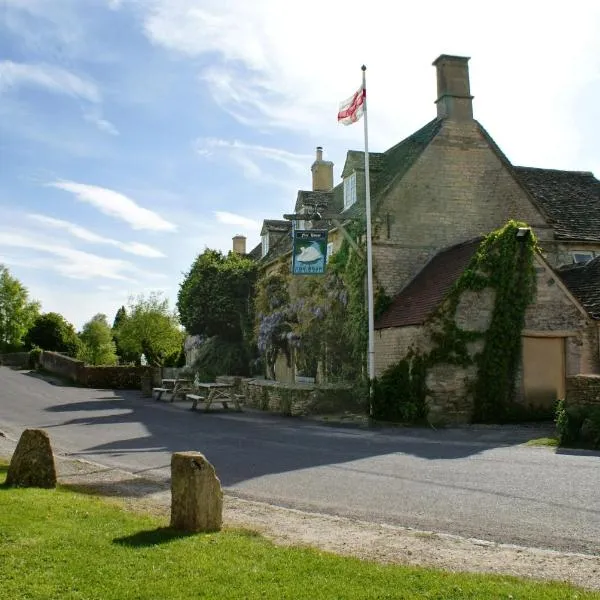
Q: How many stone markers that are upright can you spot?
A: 2